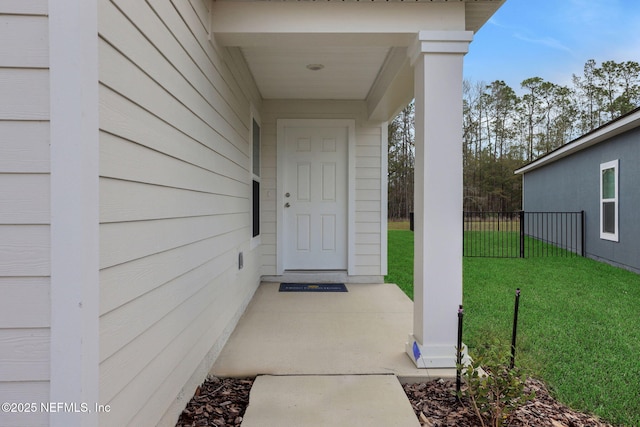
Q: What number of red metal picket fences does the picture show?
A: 0